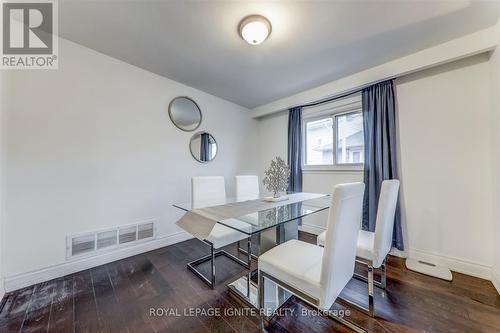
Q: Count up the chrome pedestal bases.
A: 1